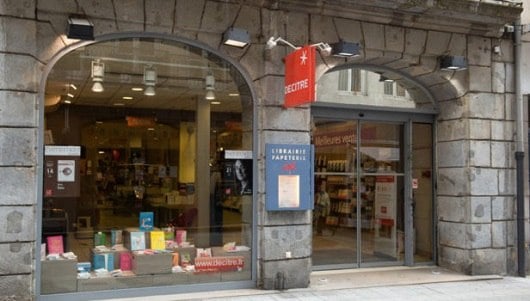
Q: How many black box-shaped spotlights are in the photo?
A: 4